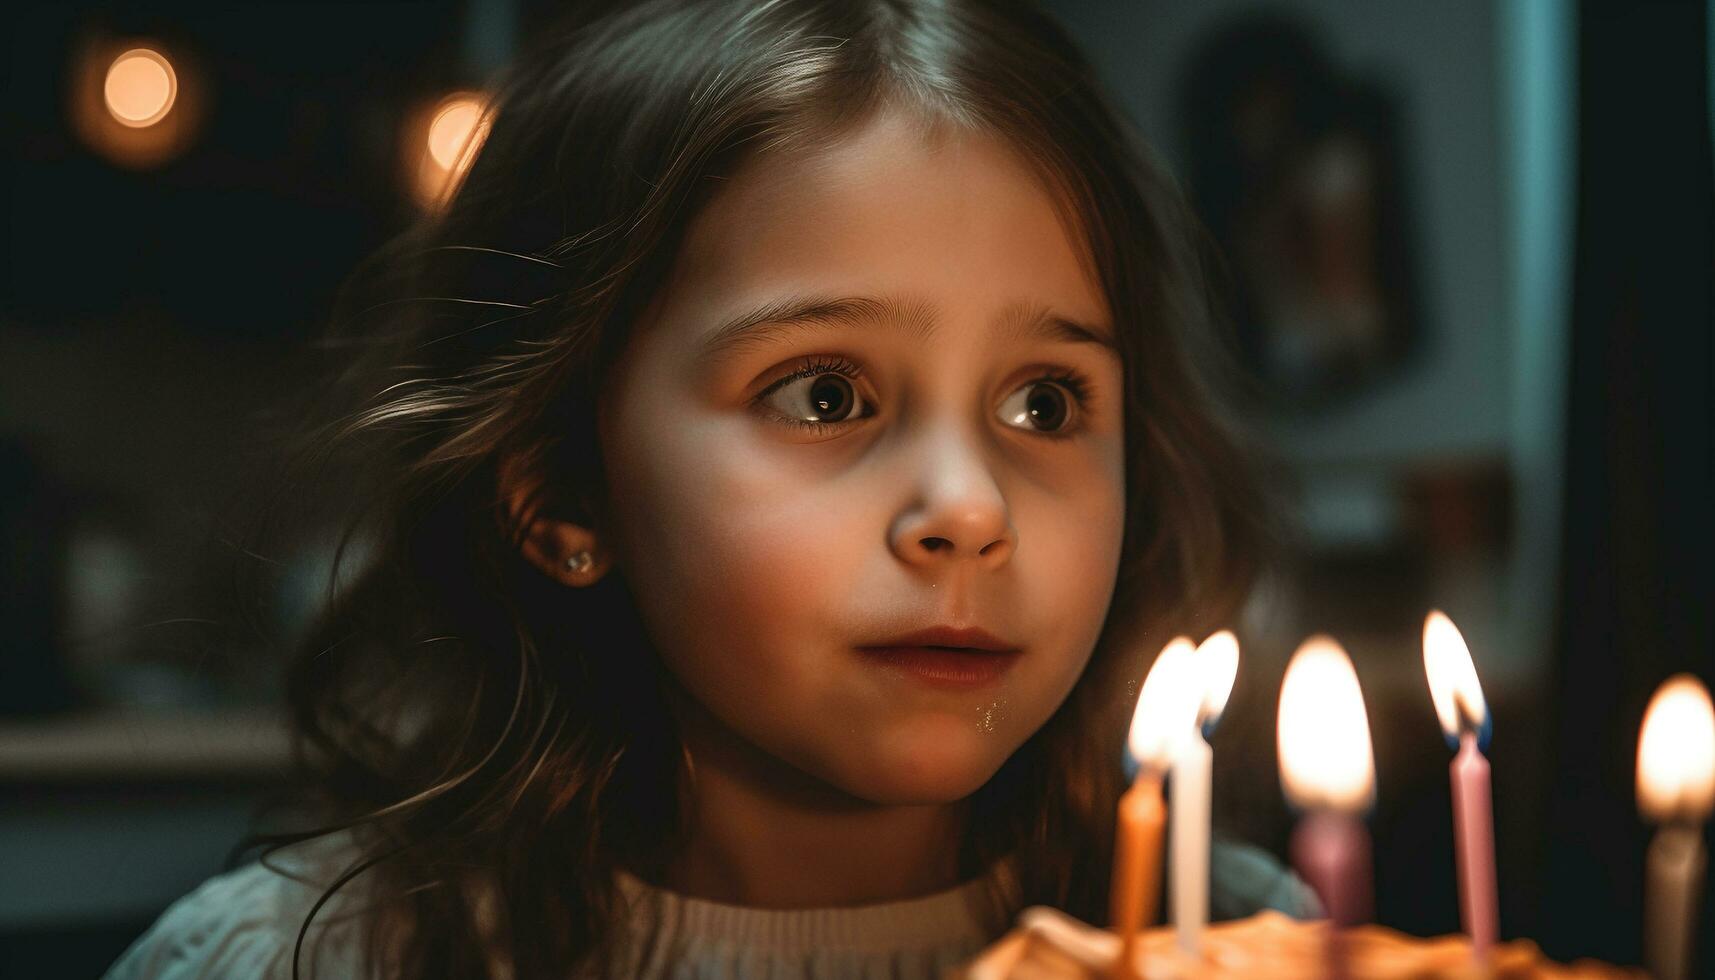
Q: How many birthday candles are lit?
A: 5